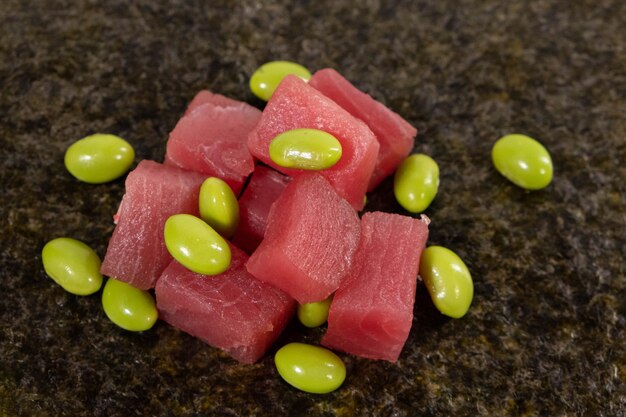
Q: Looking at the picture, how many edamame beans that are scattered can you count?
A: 12